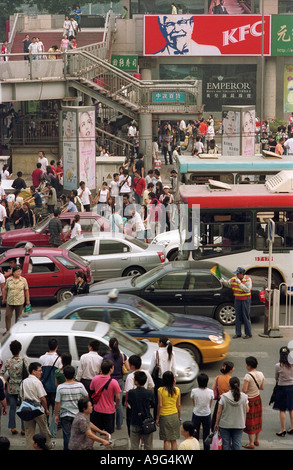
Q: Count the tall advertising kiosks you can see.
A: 2